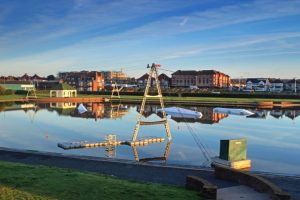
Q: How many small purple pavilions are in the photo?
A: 0